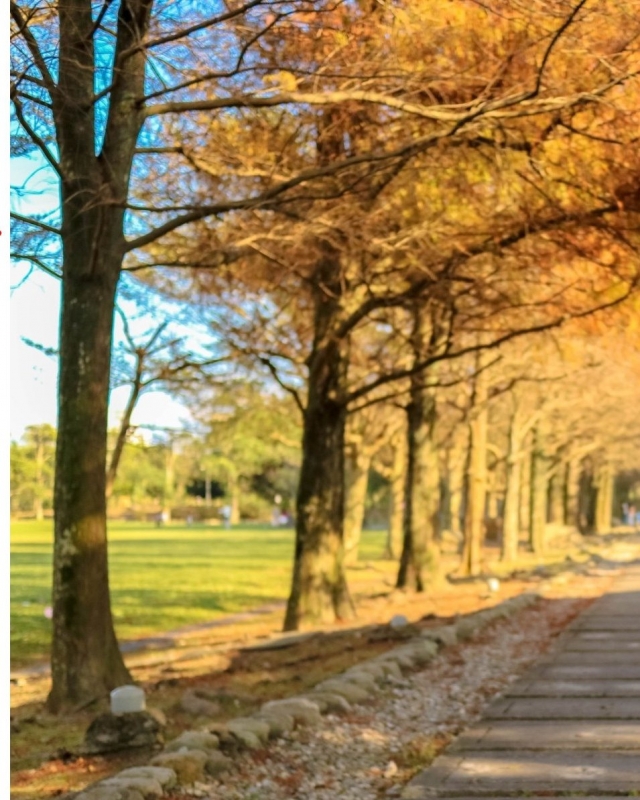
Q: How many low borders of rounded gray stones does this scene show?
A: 1